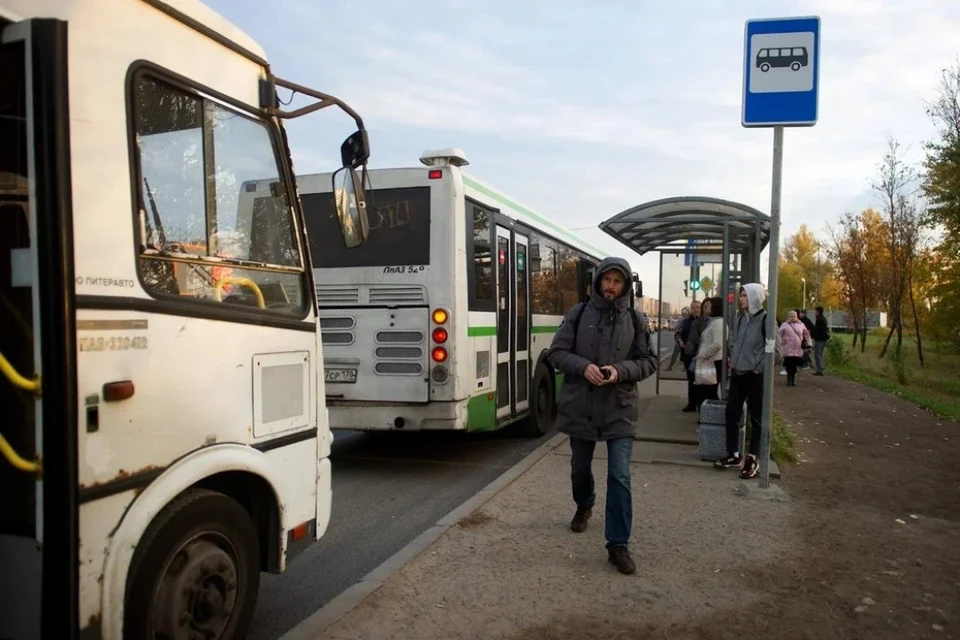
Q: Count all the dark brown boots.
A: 2